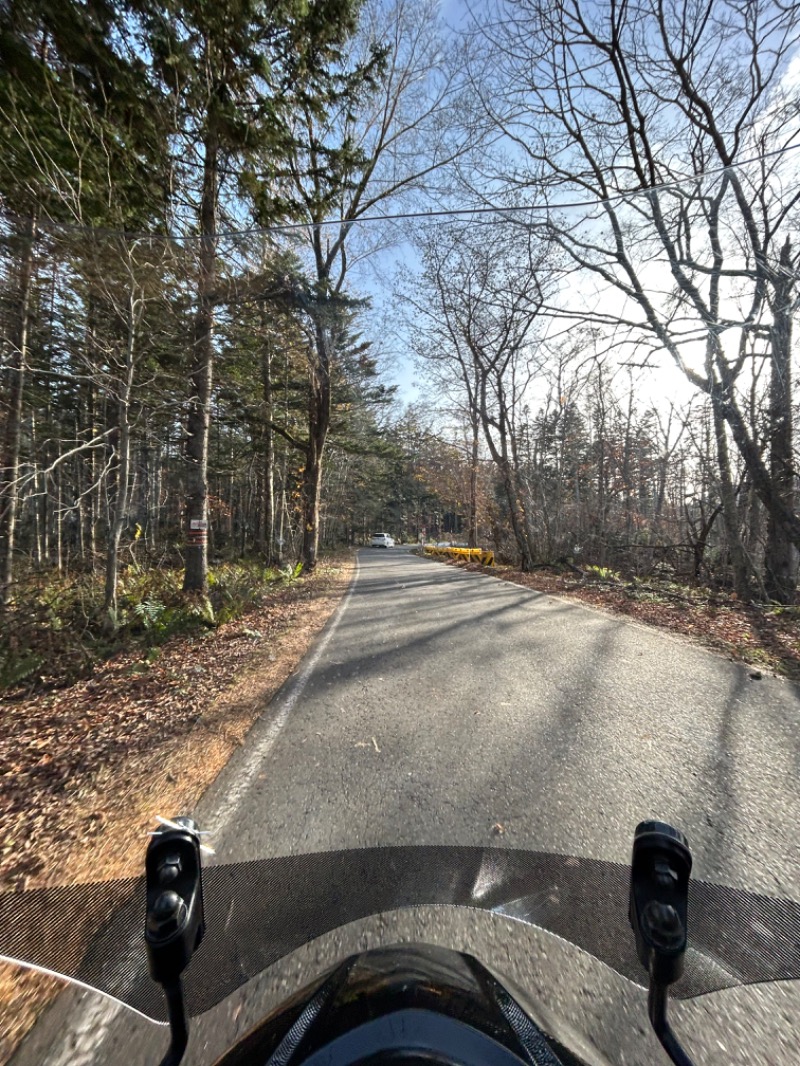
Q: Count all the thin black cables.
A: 1